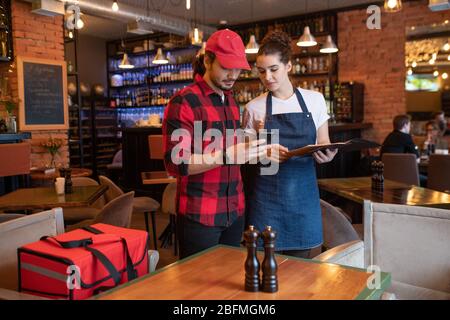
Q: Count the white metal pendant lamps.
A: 5